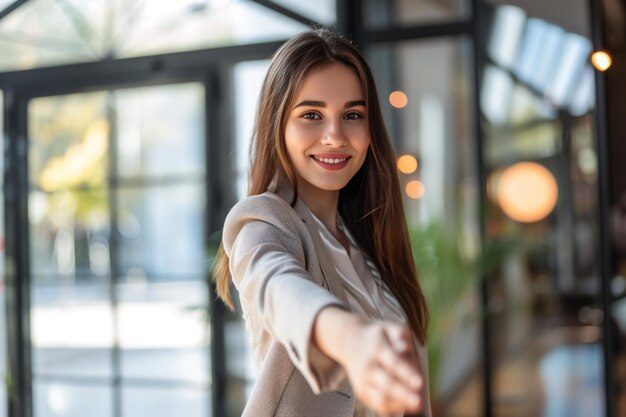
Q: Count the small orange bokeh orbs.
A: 4